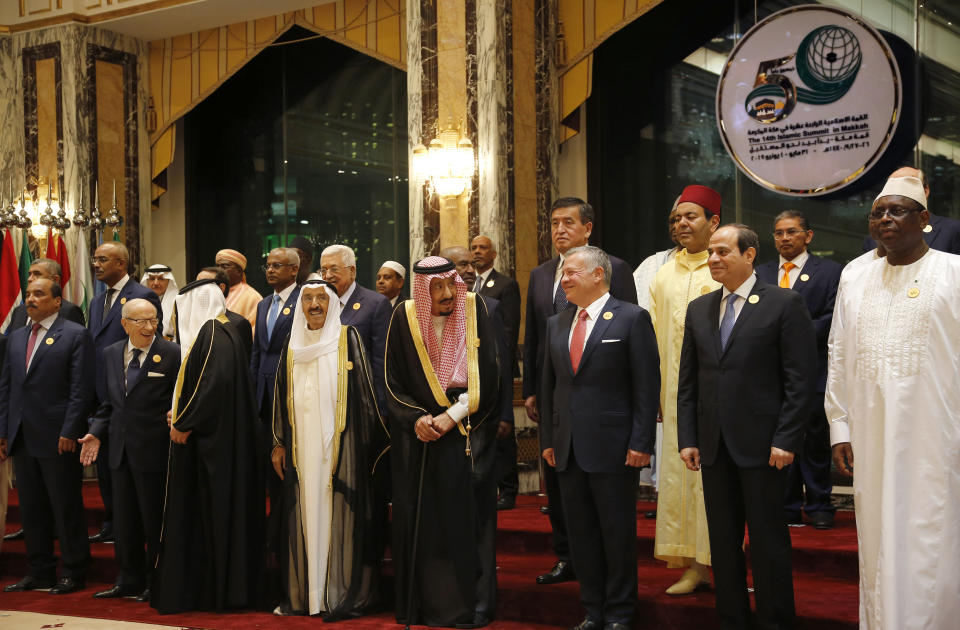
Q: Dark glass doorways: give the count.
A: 2